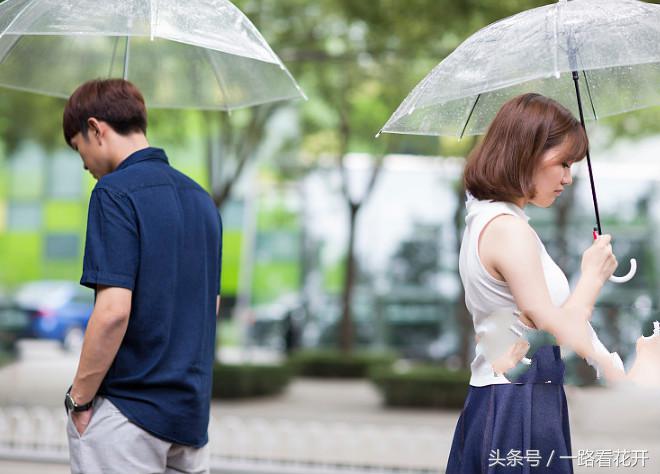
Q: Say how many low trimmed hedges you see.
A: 3